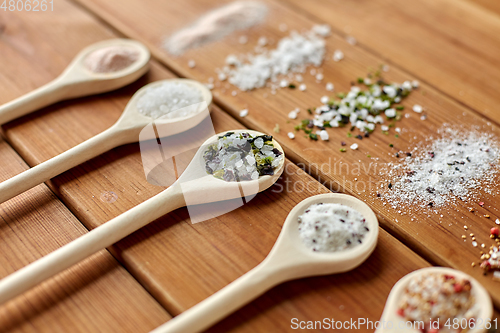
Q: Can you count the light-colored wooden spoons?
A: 5